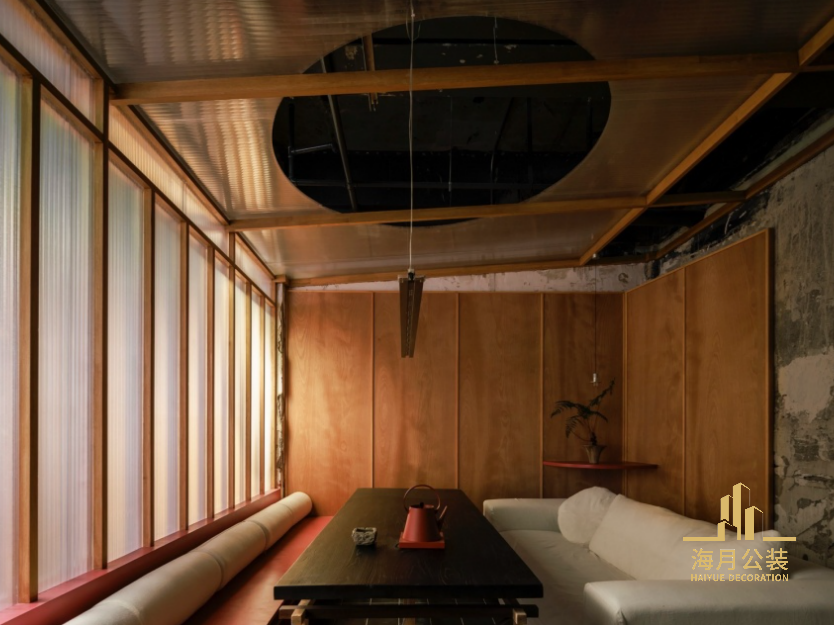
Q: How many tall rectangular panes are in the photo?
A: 9